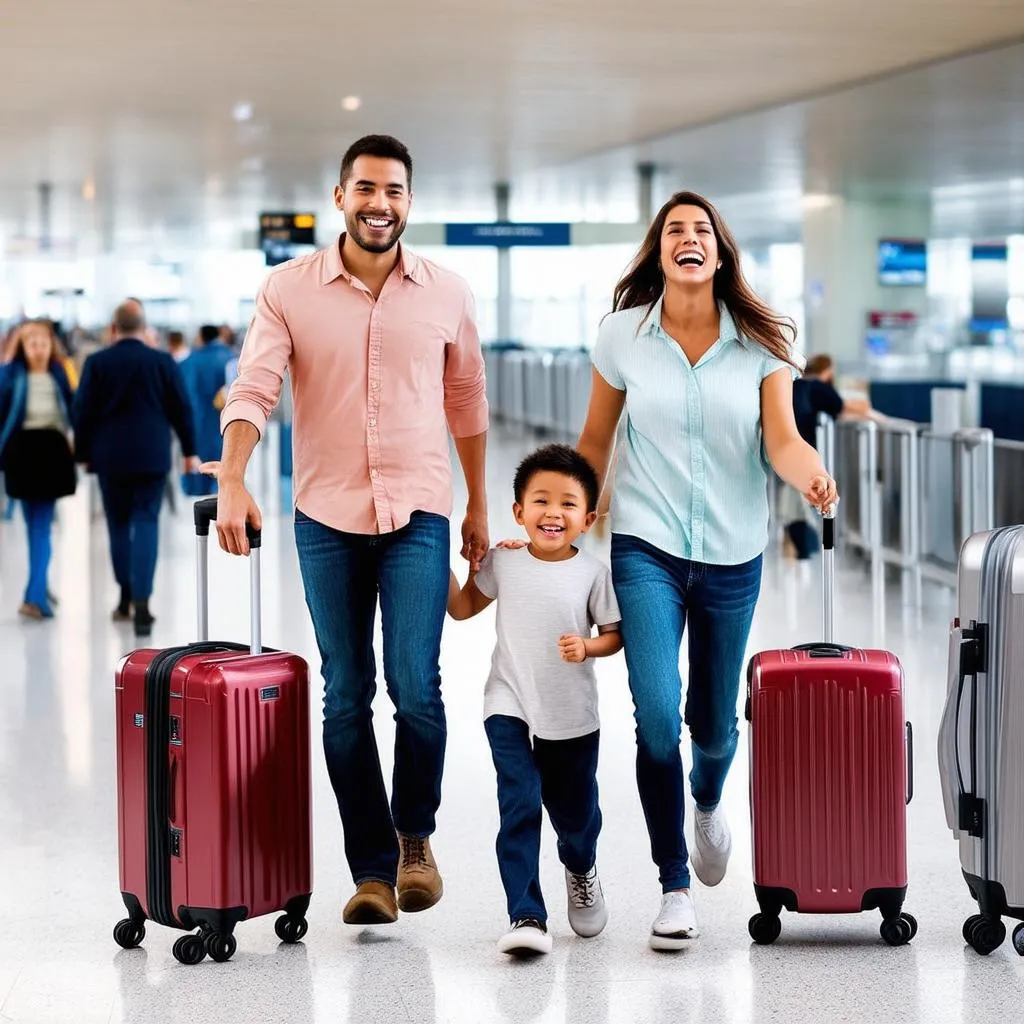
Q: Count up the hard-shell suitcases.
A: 3